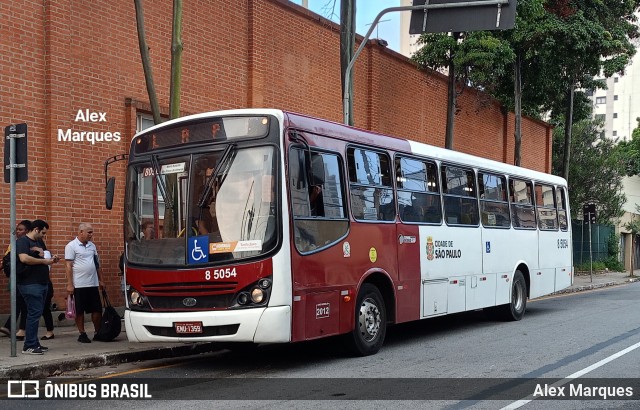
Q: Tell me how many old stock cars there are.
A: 0